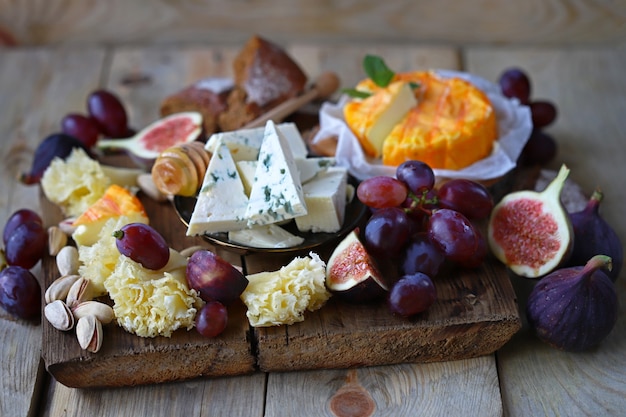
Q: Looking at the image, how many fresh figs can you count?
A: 6